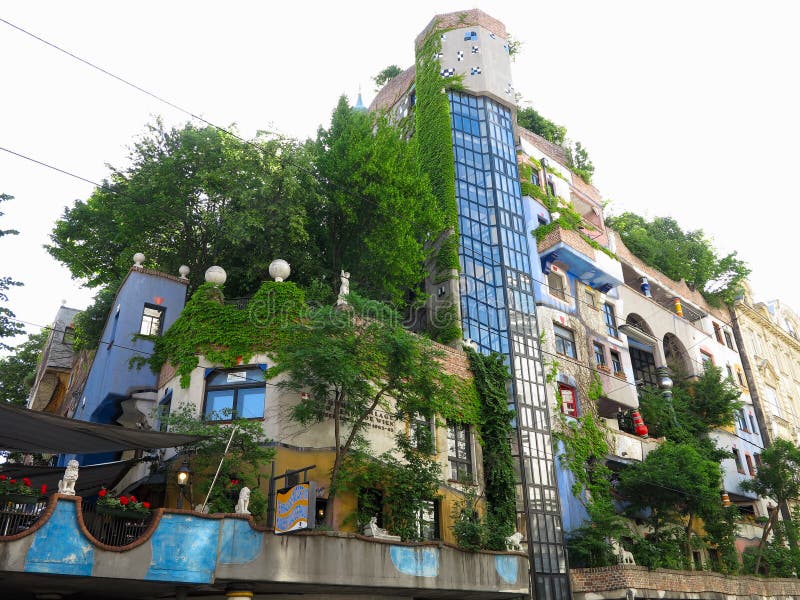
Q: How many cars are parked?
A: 0